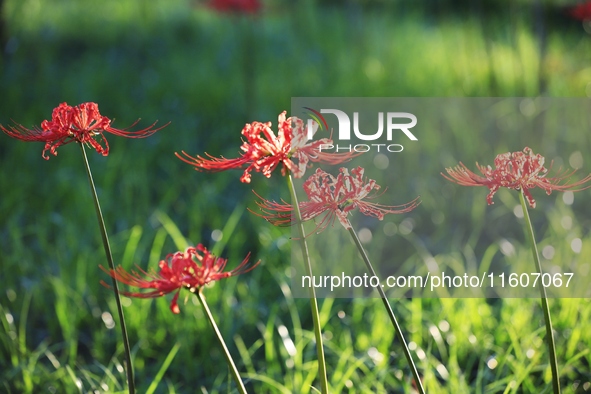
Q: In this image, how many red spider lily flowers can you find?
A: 5